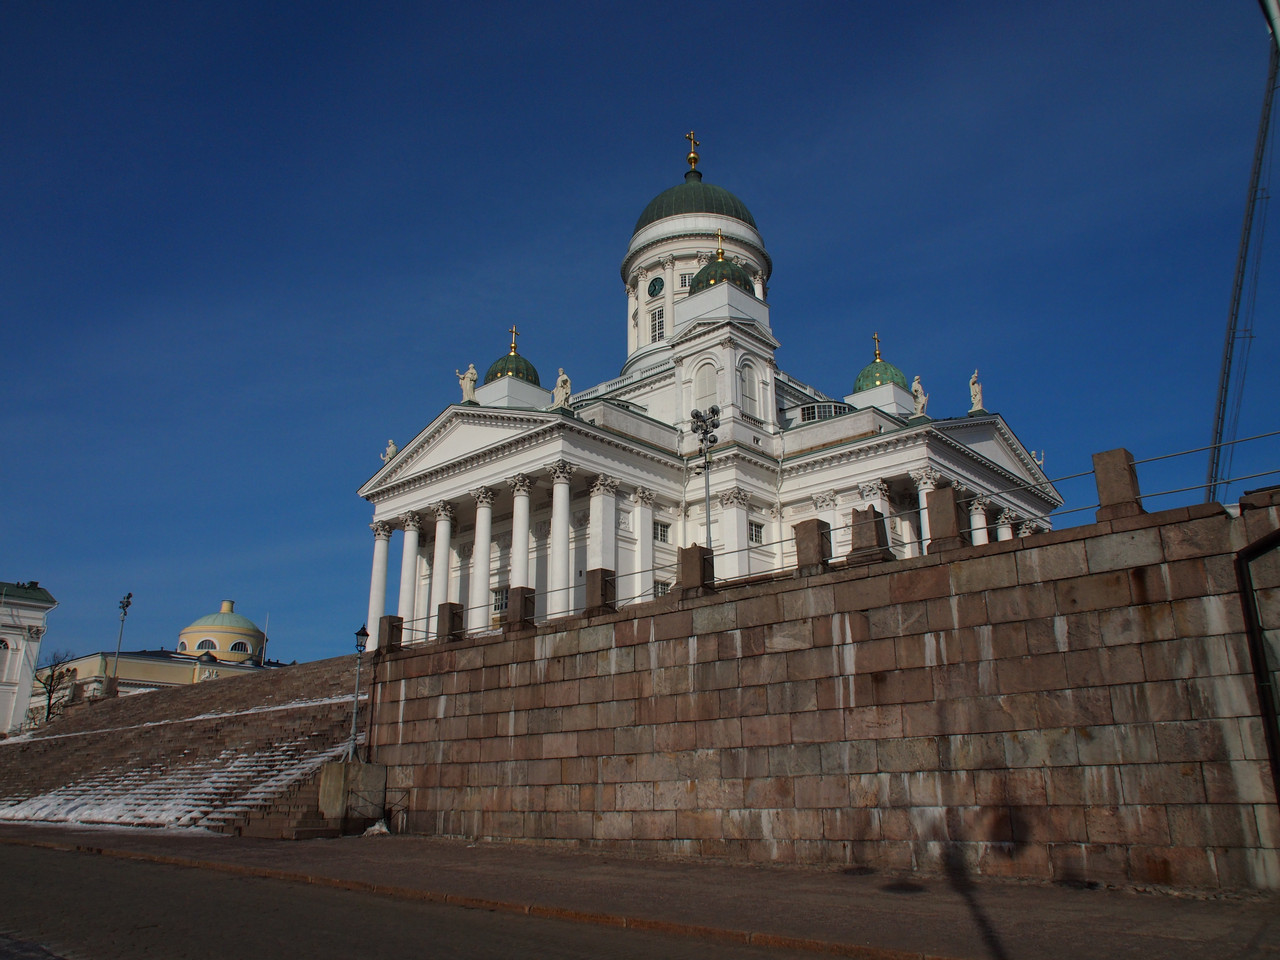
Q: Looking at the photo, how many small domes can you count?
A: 3